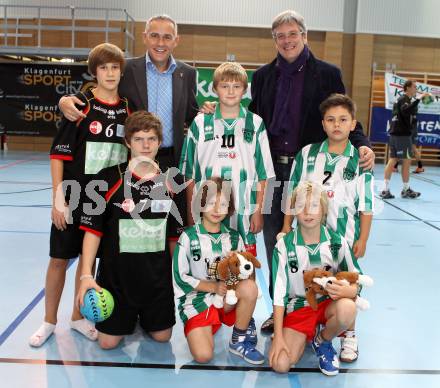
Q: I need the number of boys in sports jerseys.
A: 6